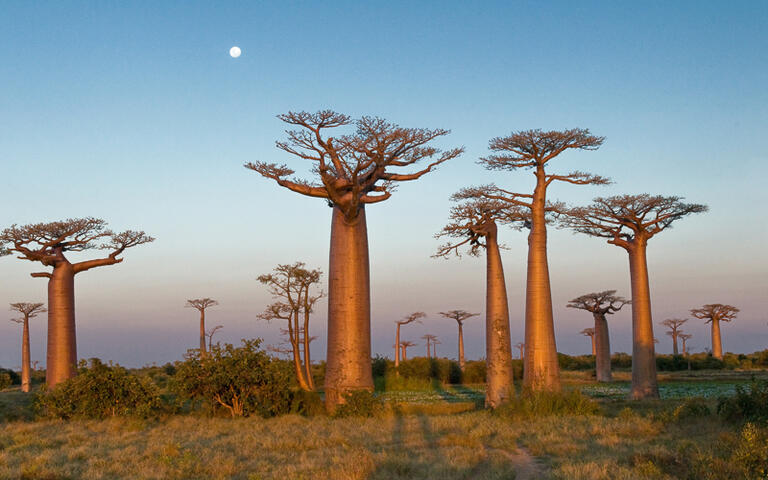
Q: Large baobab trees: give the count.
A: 5